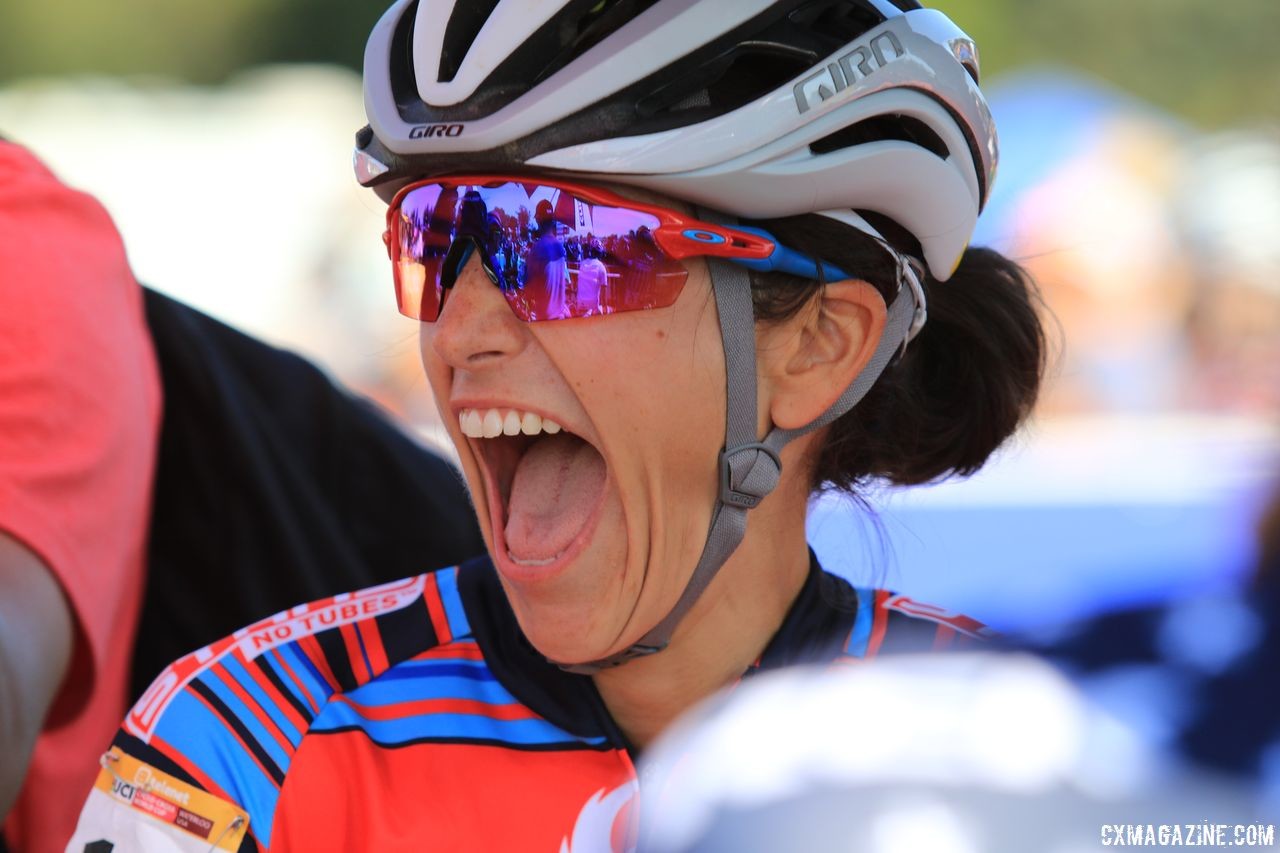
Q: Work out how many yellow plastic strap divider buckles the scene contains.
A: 0